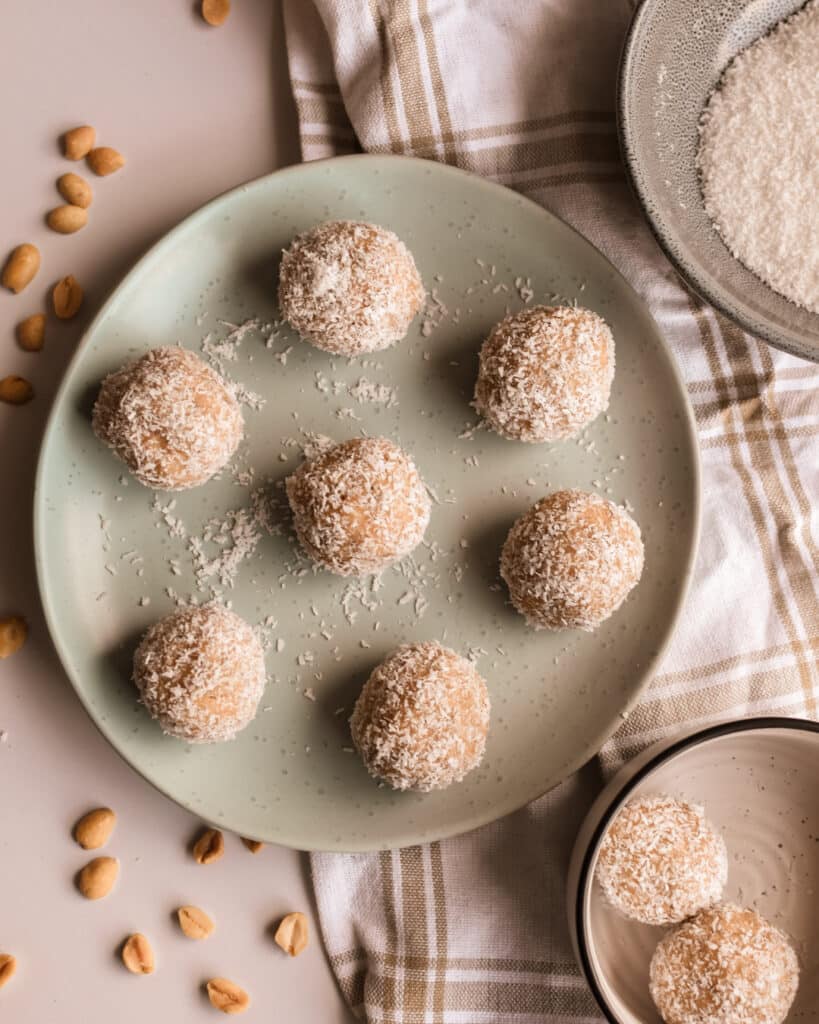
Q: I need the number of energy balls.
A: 9